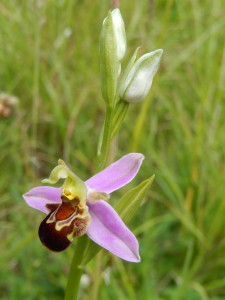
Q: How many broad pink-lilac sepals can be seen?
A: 3